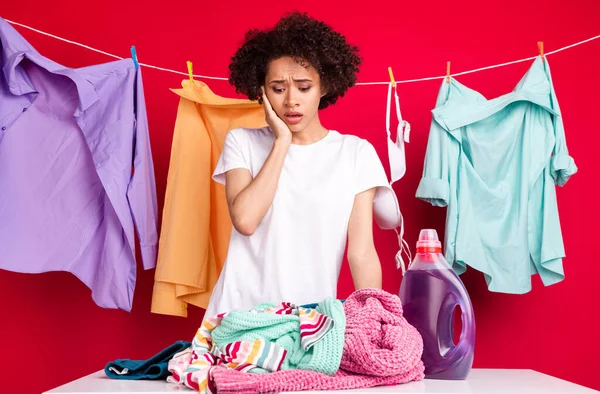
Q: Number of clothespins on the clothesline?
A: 5